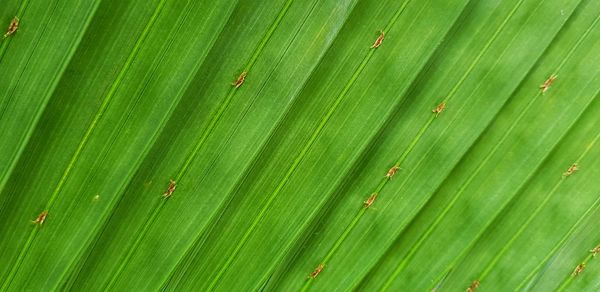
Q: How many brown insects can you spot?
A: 14